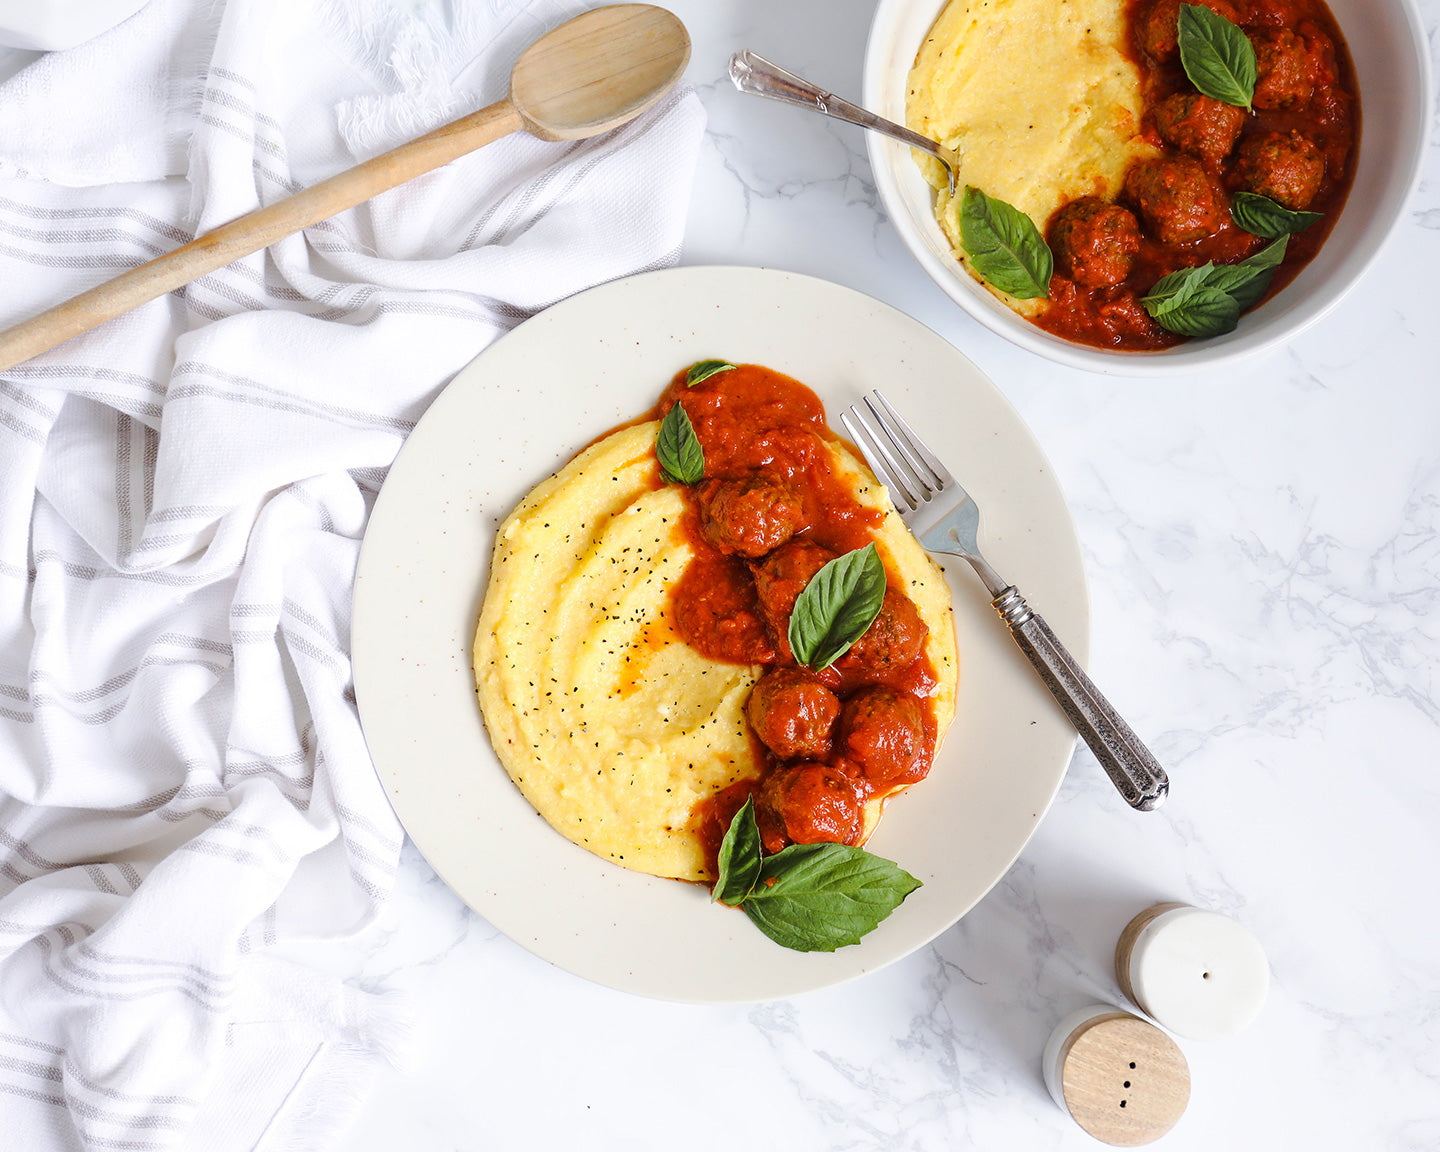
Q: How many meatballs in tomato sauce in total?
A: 12